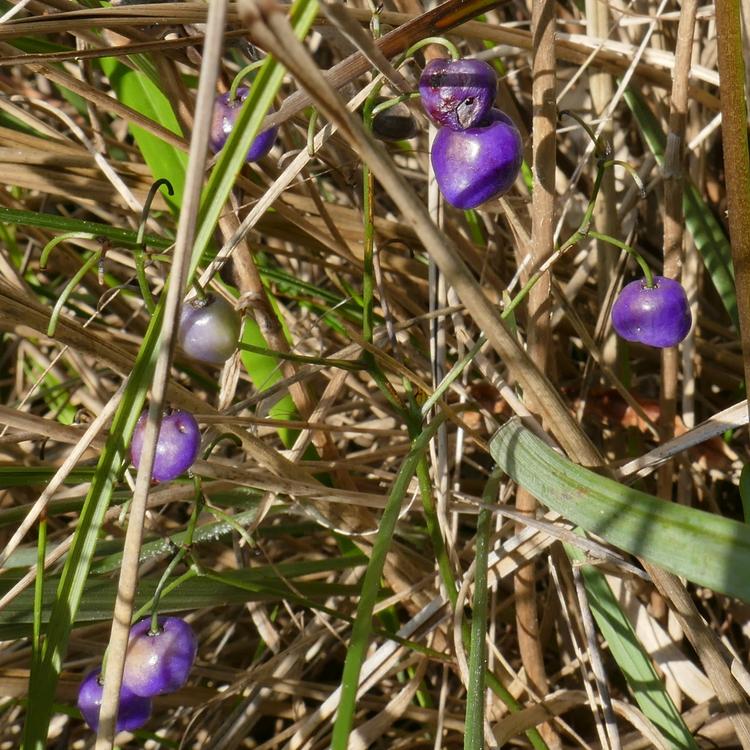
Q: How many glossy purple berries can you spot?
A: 8